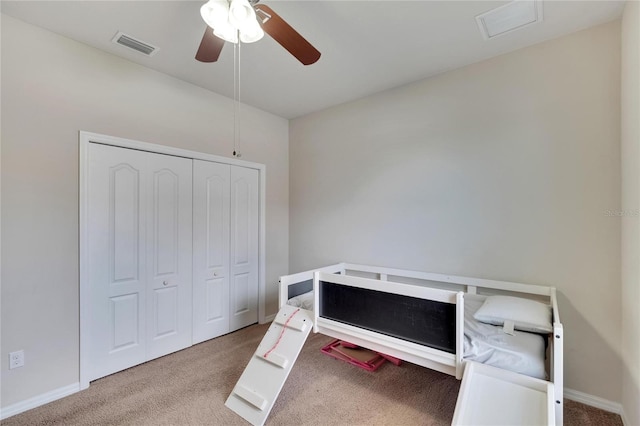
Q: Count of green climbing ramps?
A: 0